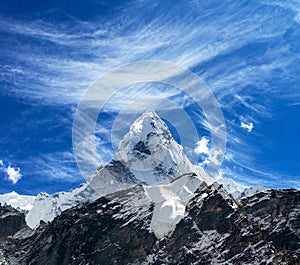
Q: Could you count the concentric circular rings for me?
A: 2